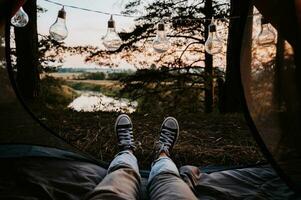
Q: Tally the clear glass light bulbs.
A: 6